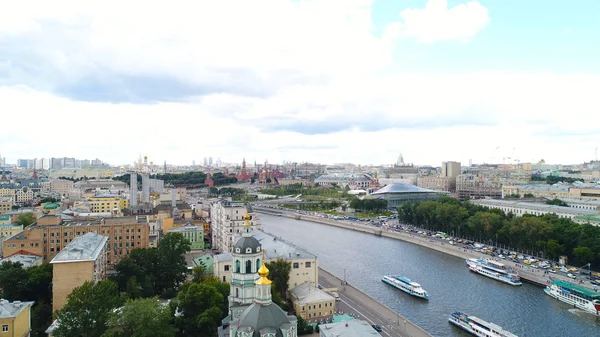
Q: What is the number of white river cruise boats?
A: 4